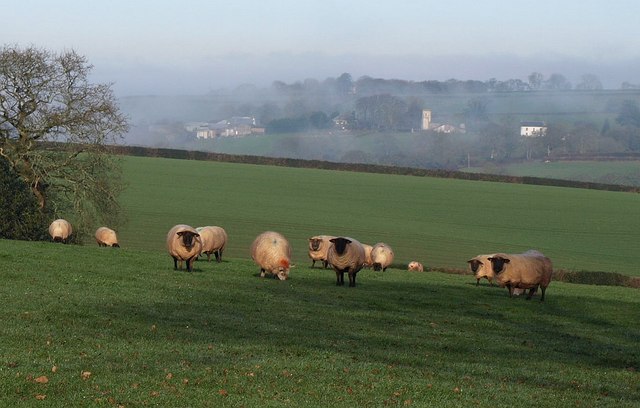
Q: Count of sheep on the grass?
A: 12